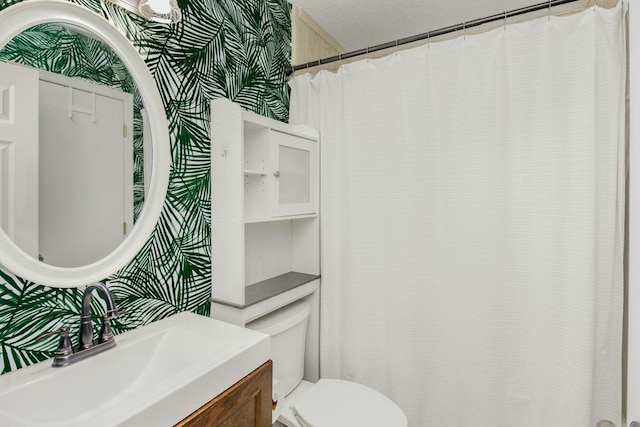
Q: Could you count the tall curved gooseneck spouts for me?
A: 1